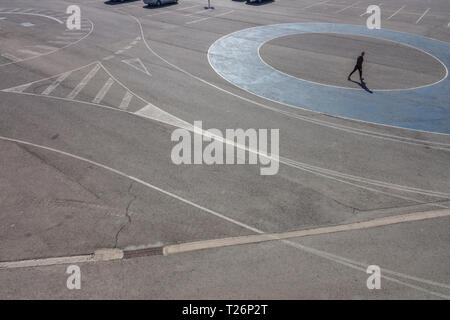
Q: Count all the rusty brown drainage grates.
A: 1